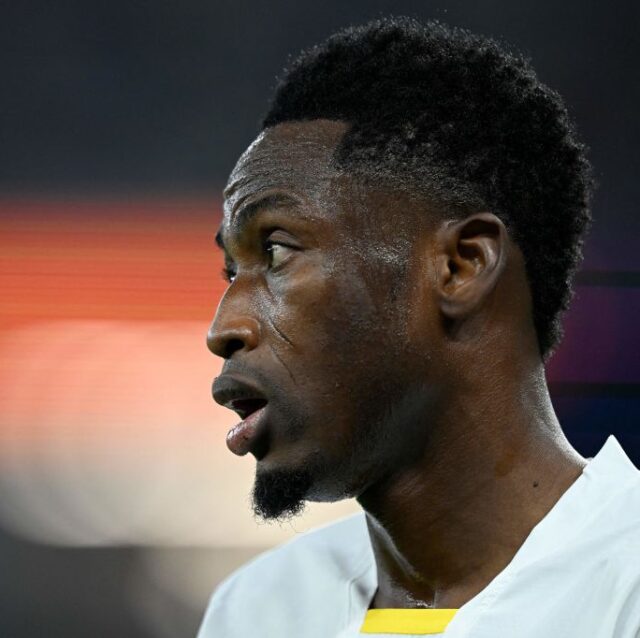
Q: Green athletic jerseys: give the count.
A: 0